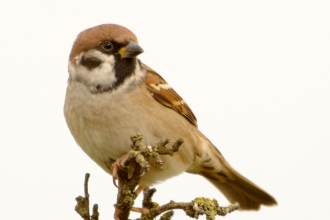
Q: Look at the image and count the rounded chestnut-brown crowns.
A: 1